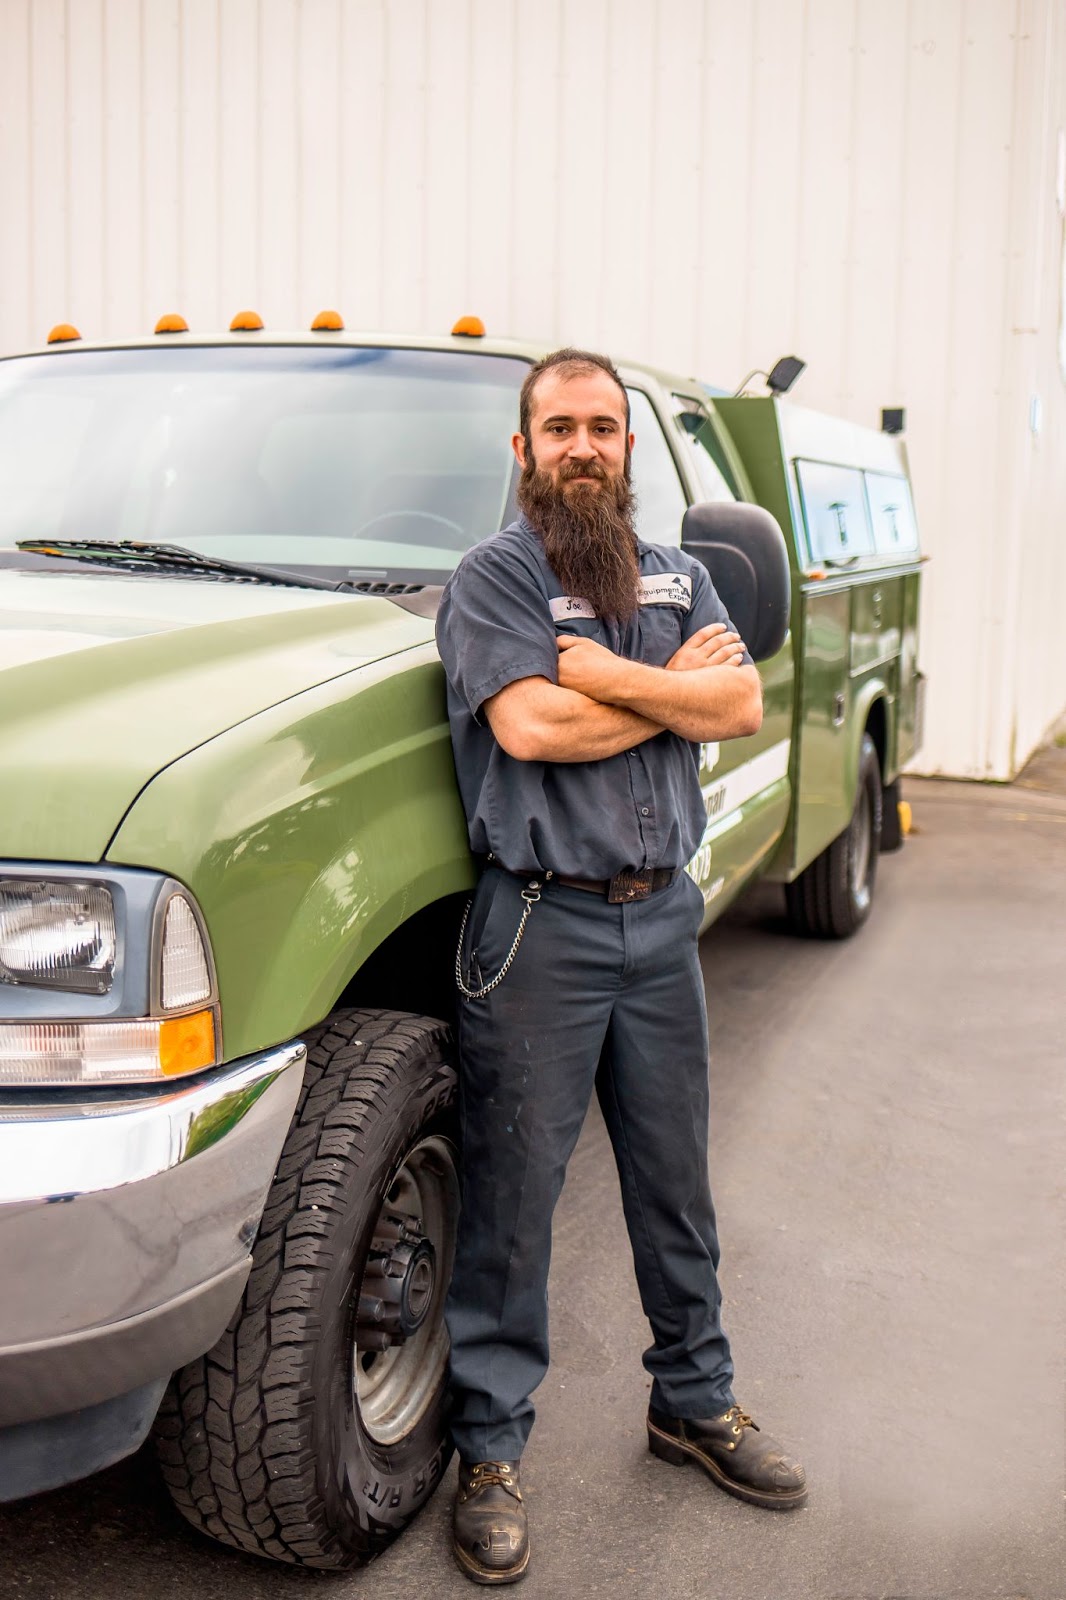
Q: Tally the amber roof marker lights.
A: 5